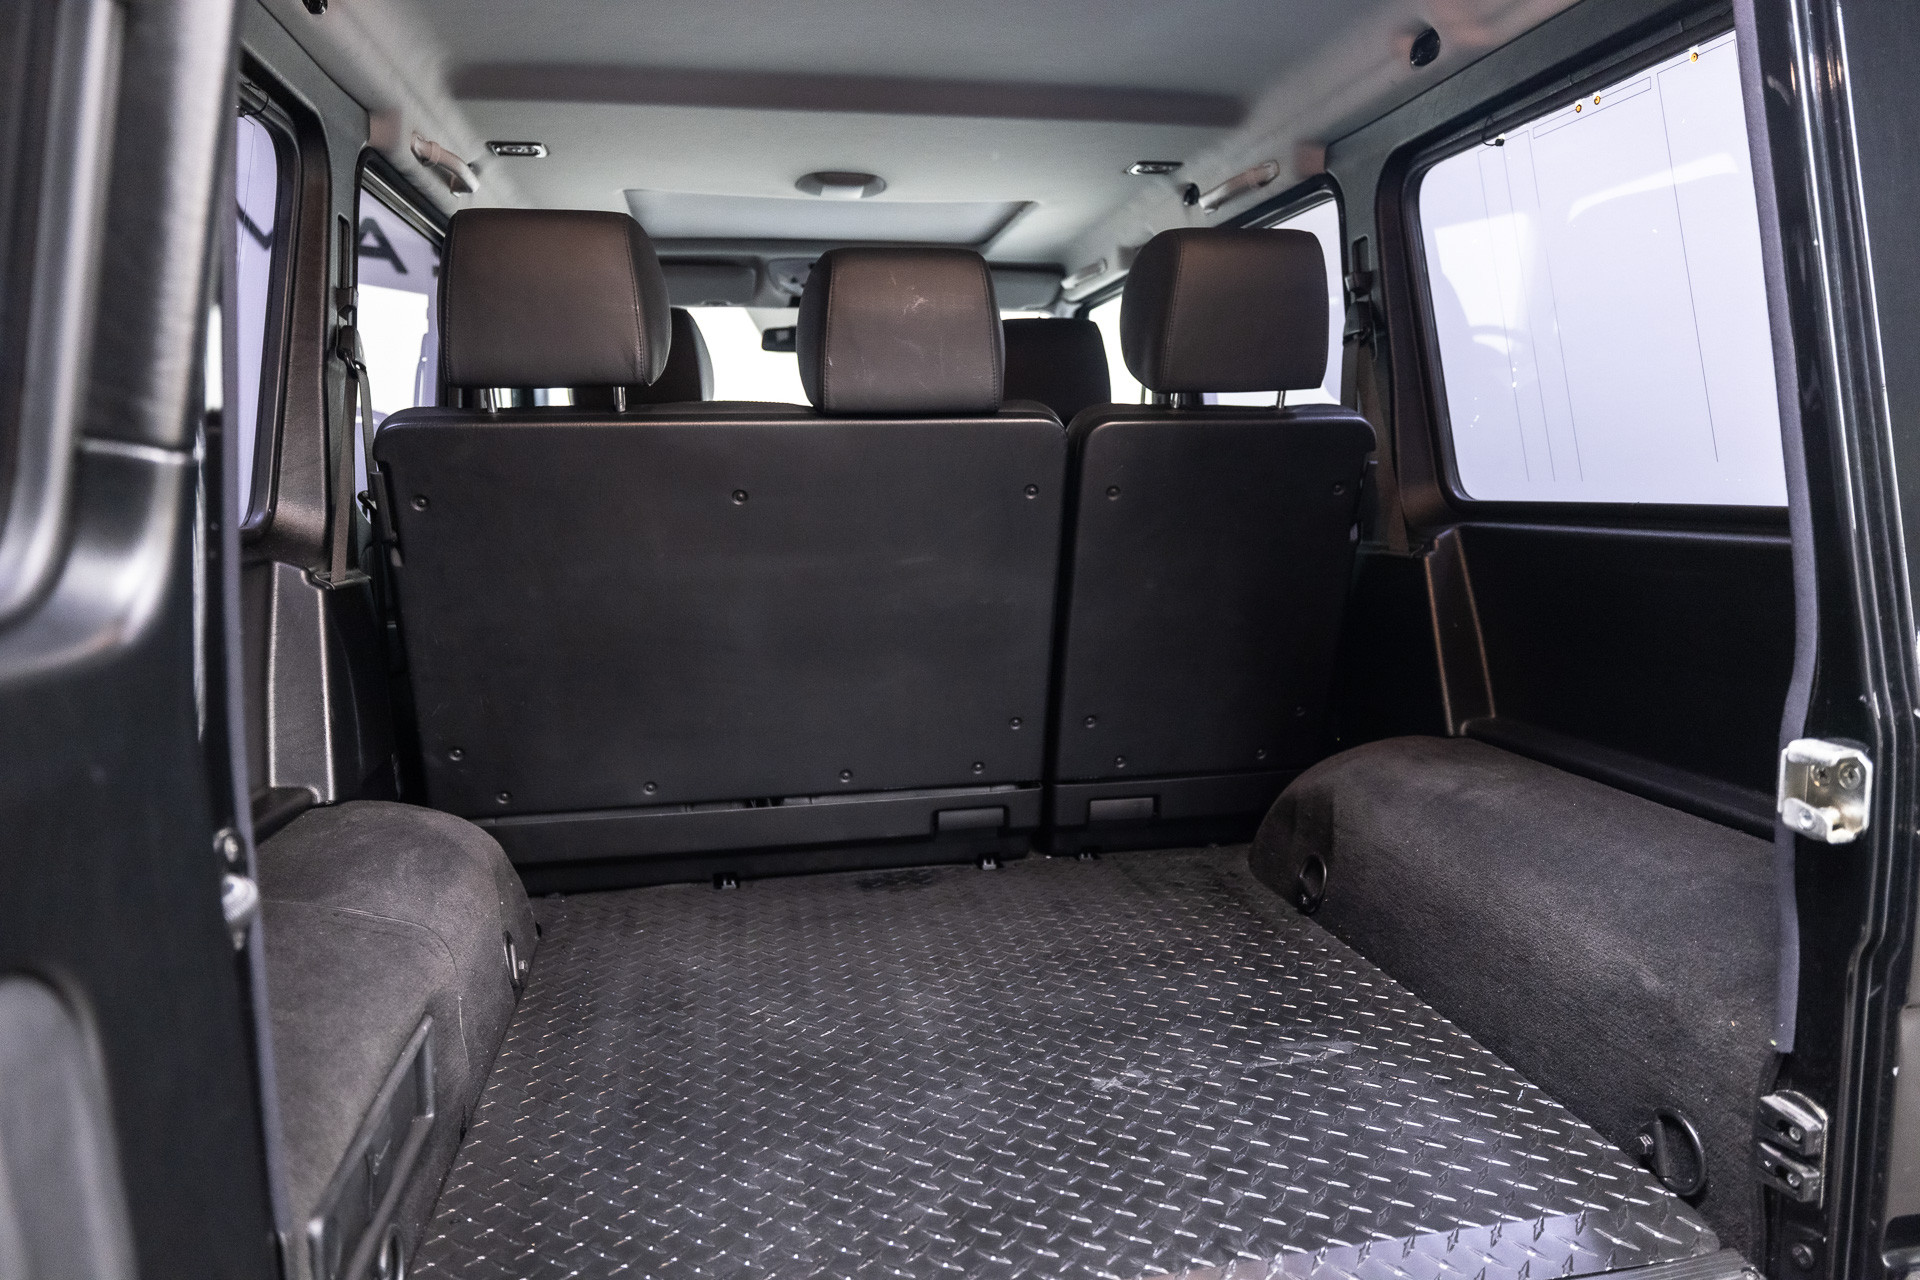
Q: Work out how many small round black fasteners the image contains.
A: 15